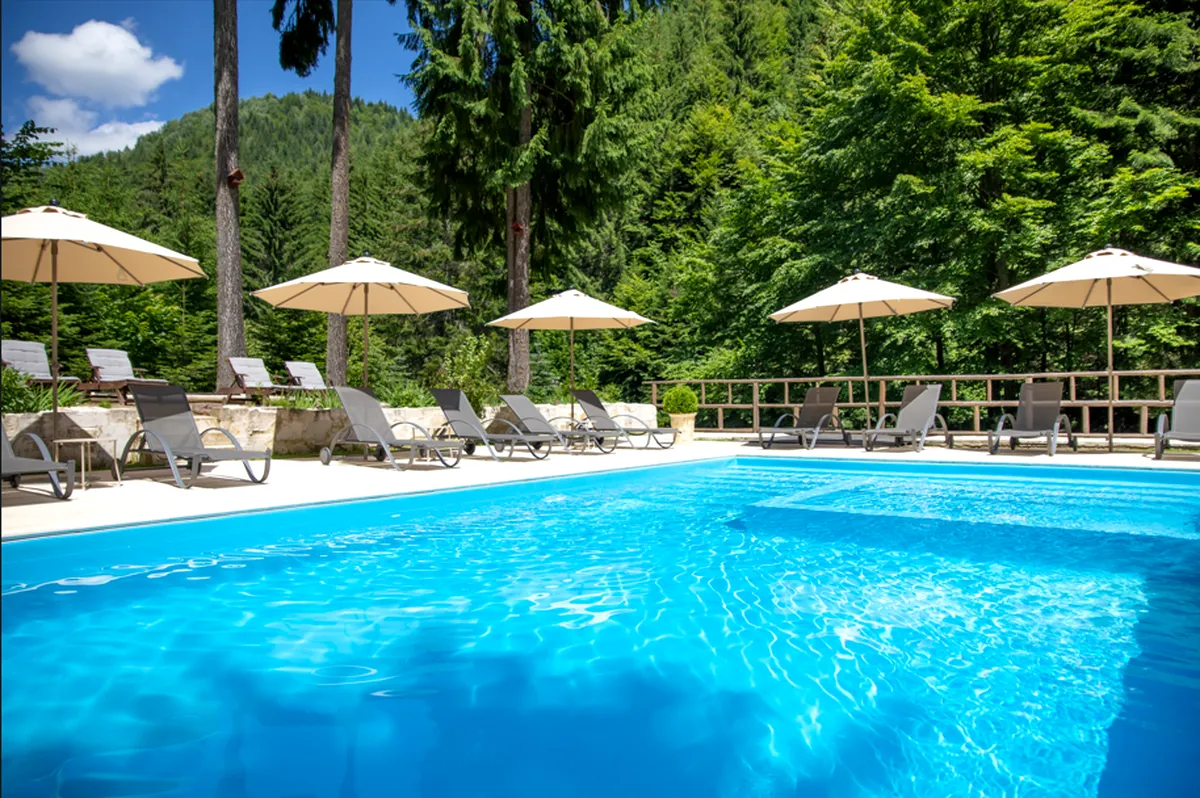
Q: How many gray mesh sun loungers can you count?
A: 10